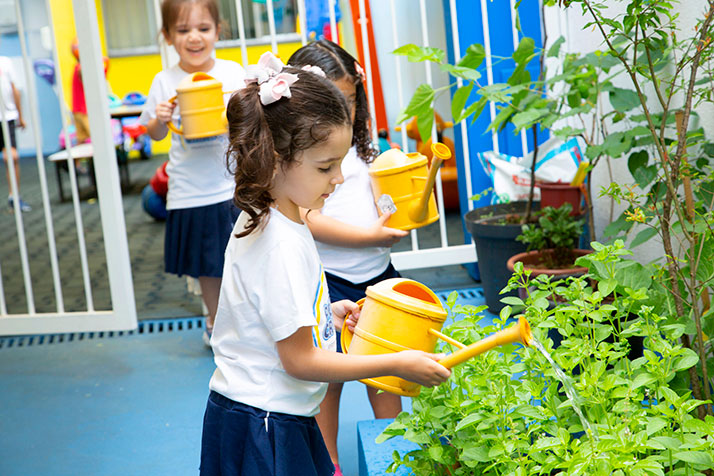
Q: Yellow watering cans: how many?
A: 3